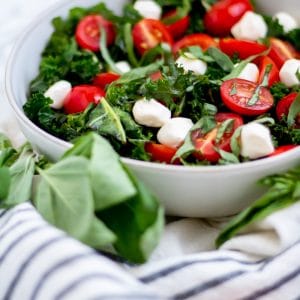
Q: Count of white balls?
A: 11